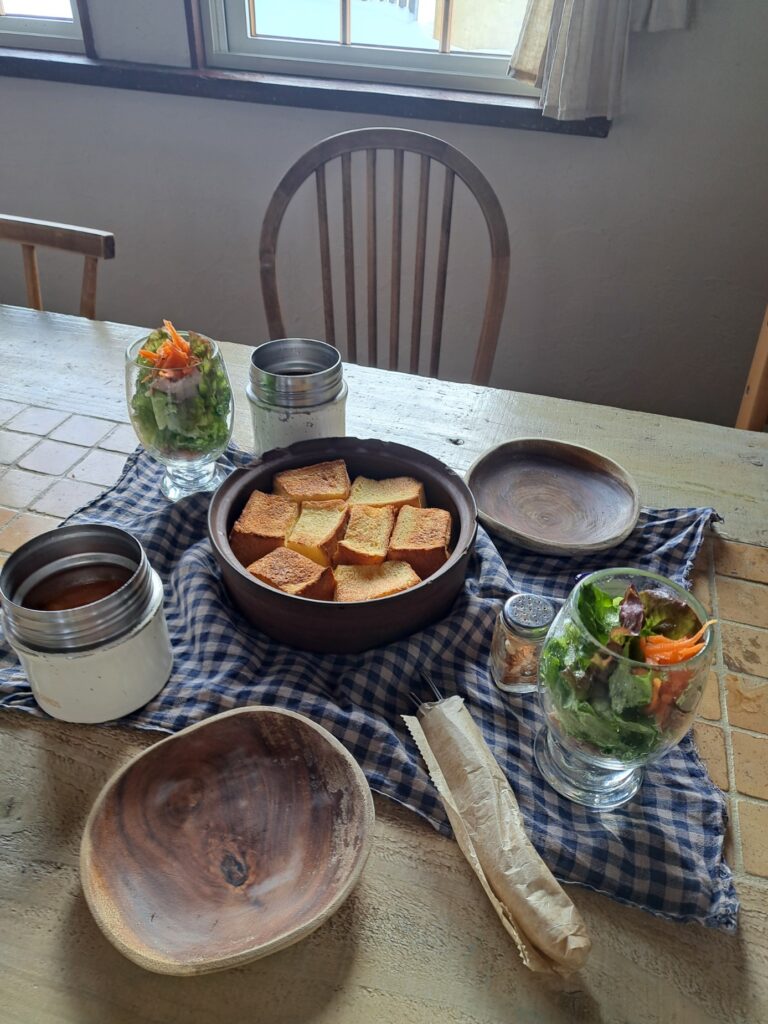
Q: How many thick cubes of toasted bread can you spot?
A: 8